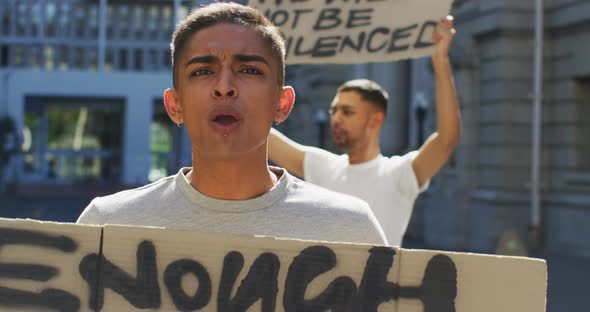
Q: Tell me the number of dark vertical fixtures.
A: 2